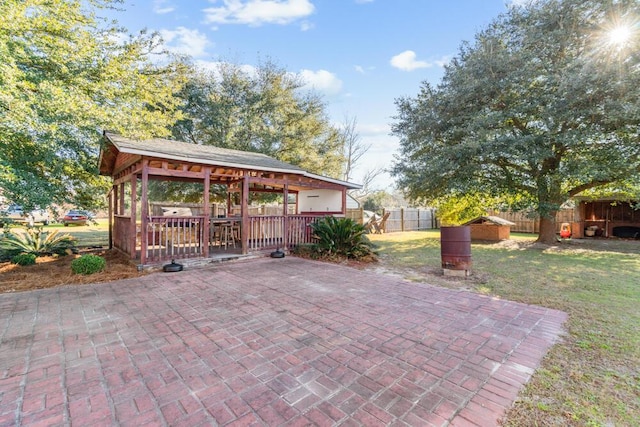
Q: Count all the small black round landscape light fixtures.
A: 2